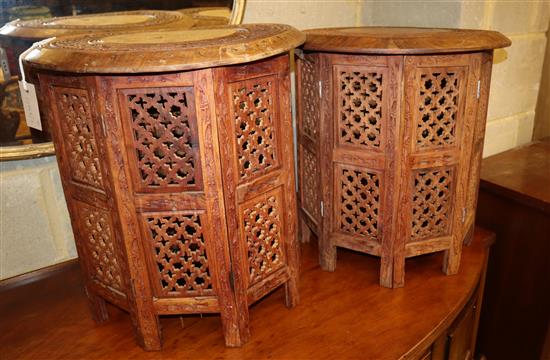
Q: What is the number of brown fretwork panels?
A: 12